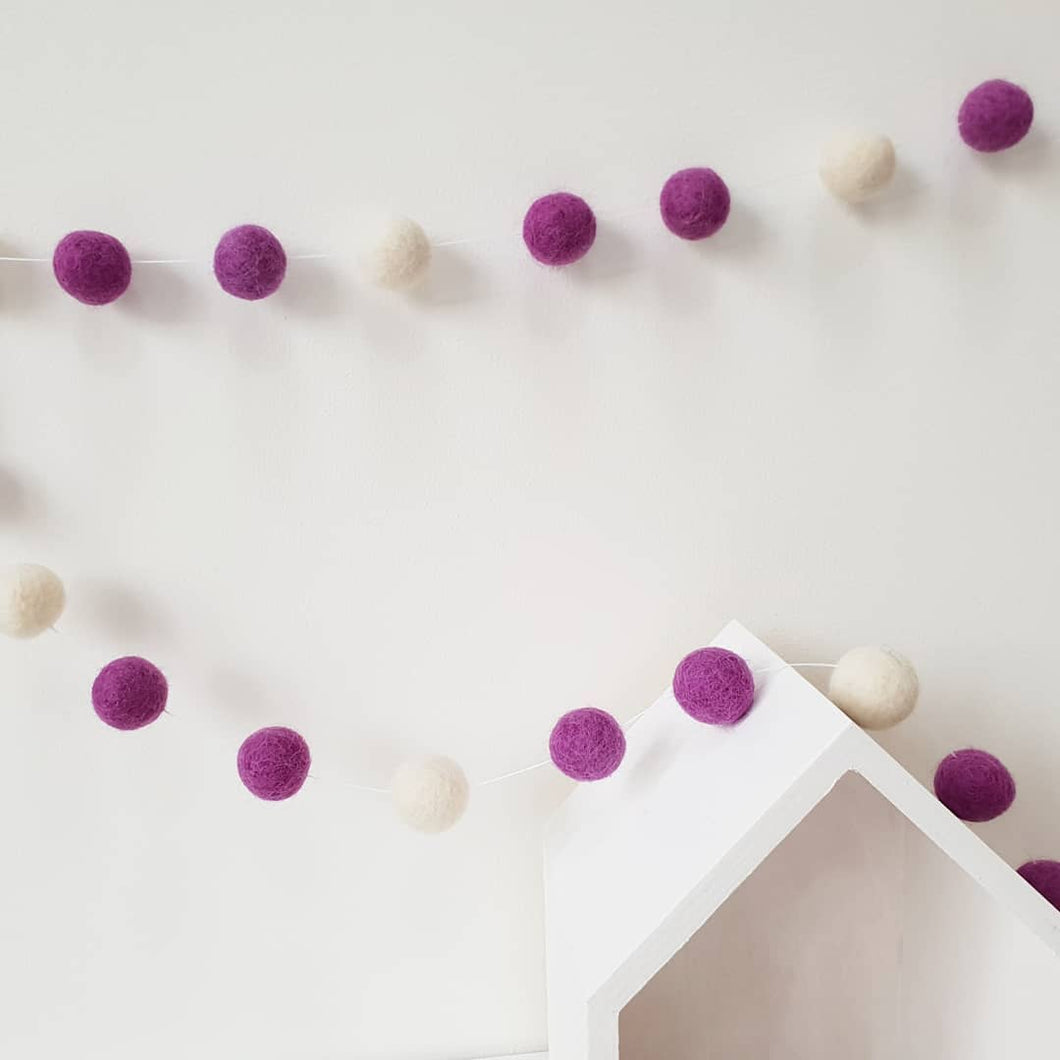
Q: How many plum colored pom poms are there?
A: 11